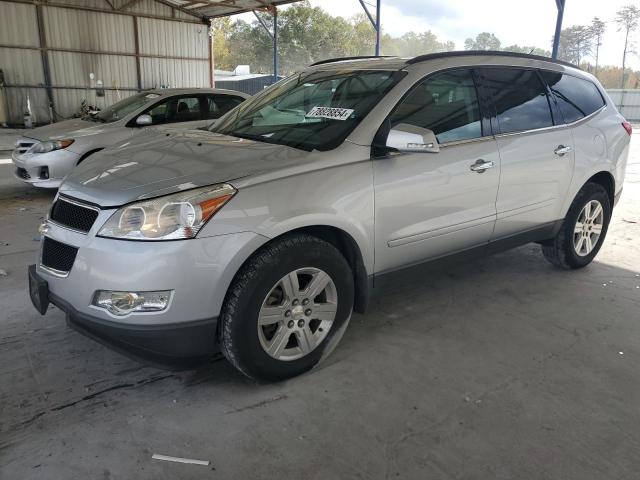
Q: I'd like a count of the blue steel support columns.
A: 3